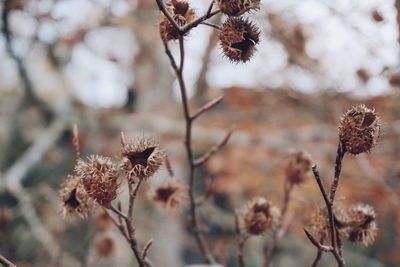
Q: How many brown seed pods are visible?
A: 12